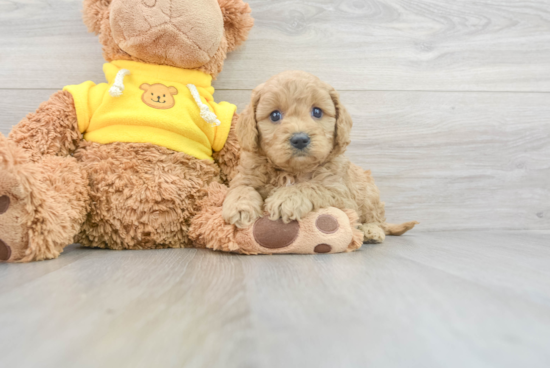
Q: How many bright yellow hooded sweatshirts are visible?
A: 1